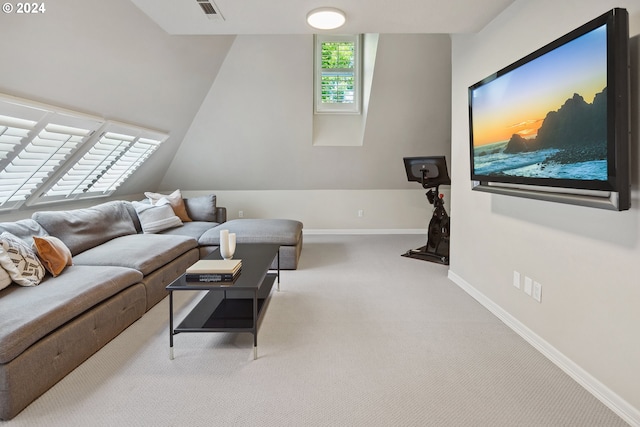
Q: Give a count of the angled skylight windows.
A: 2